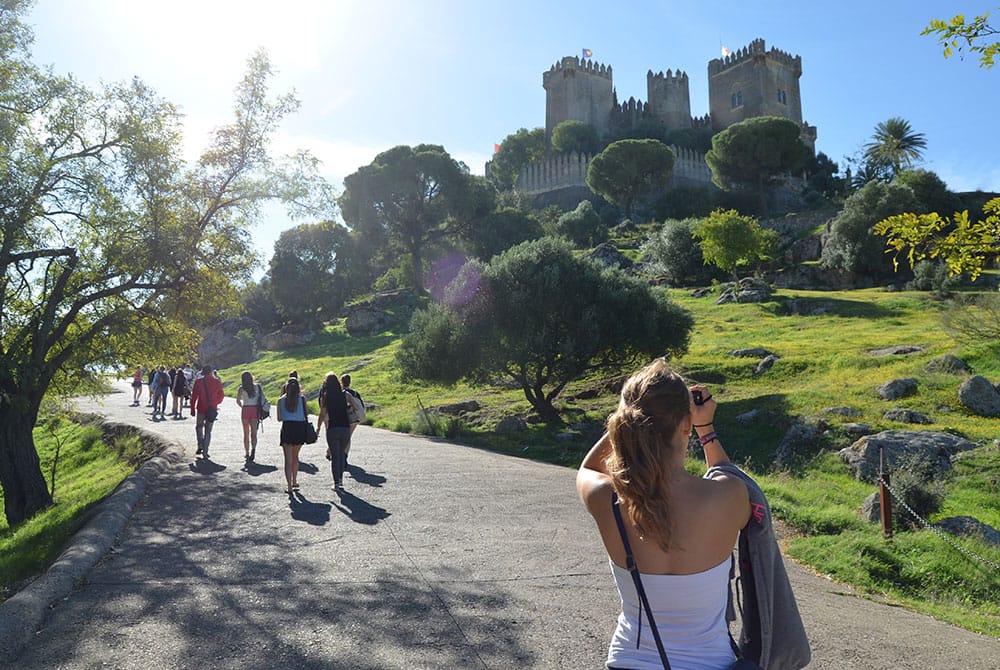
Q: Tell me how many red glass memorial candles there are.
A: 0